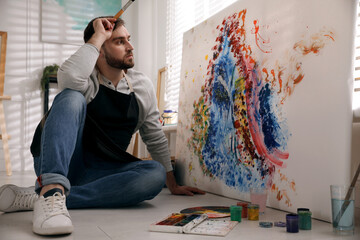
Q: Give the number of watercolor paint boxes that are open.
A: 1